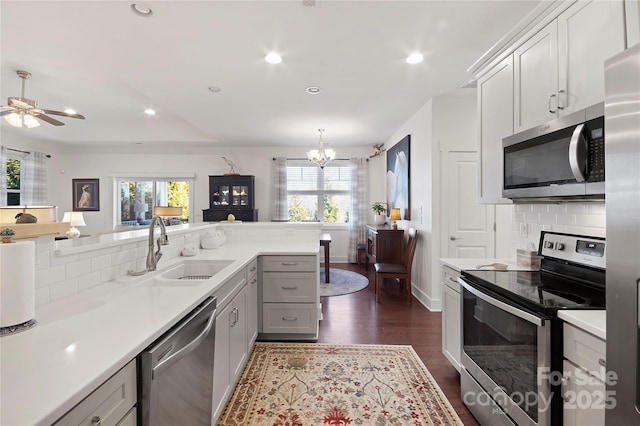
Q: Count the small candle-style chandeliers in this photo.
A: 1